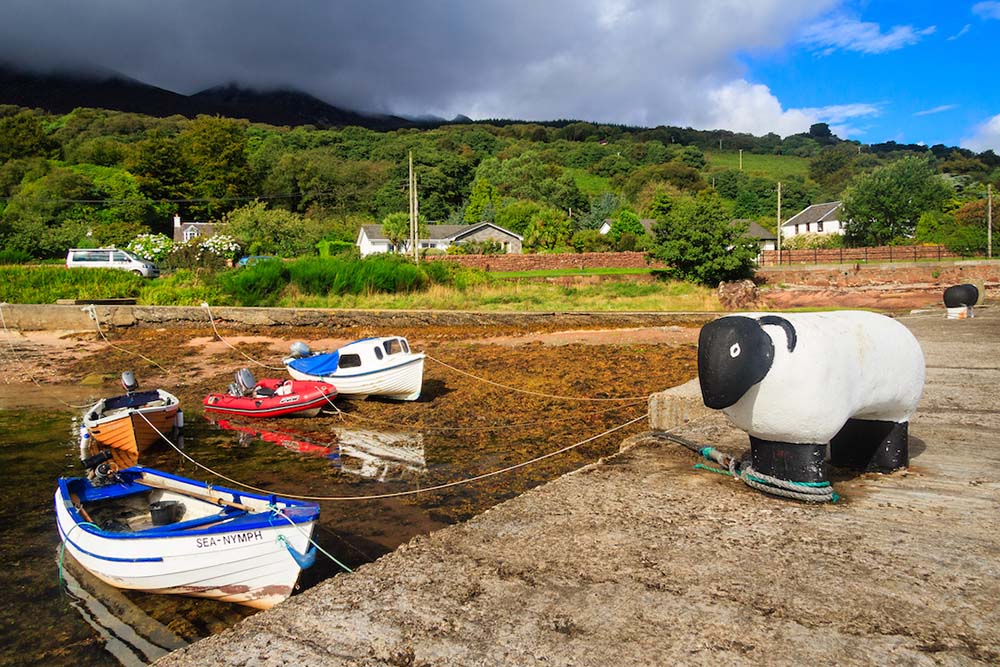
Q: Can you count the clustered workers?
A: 0